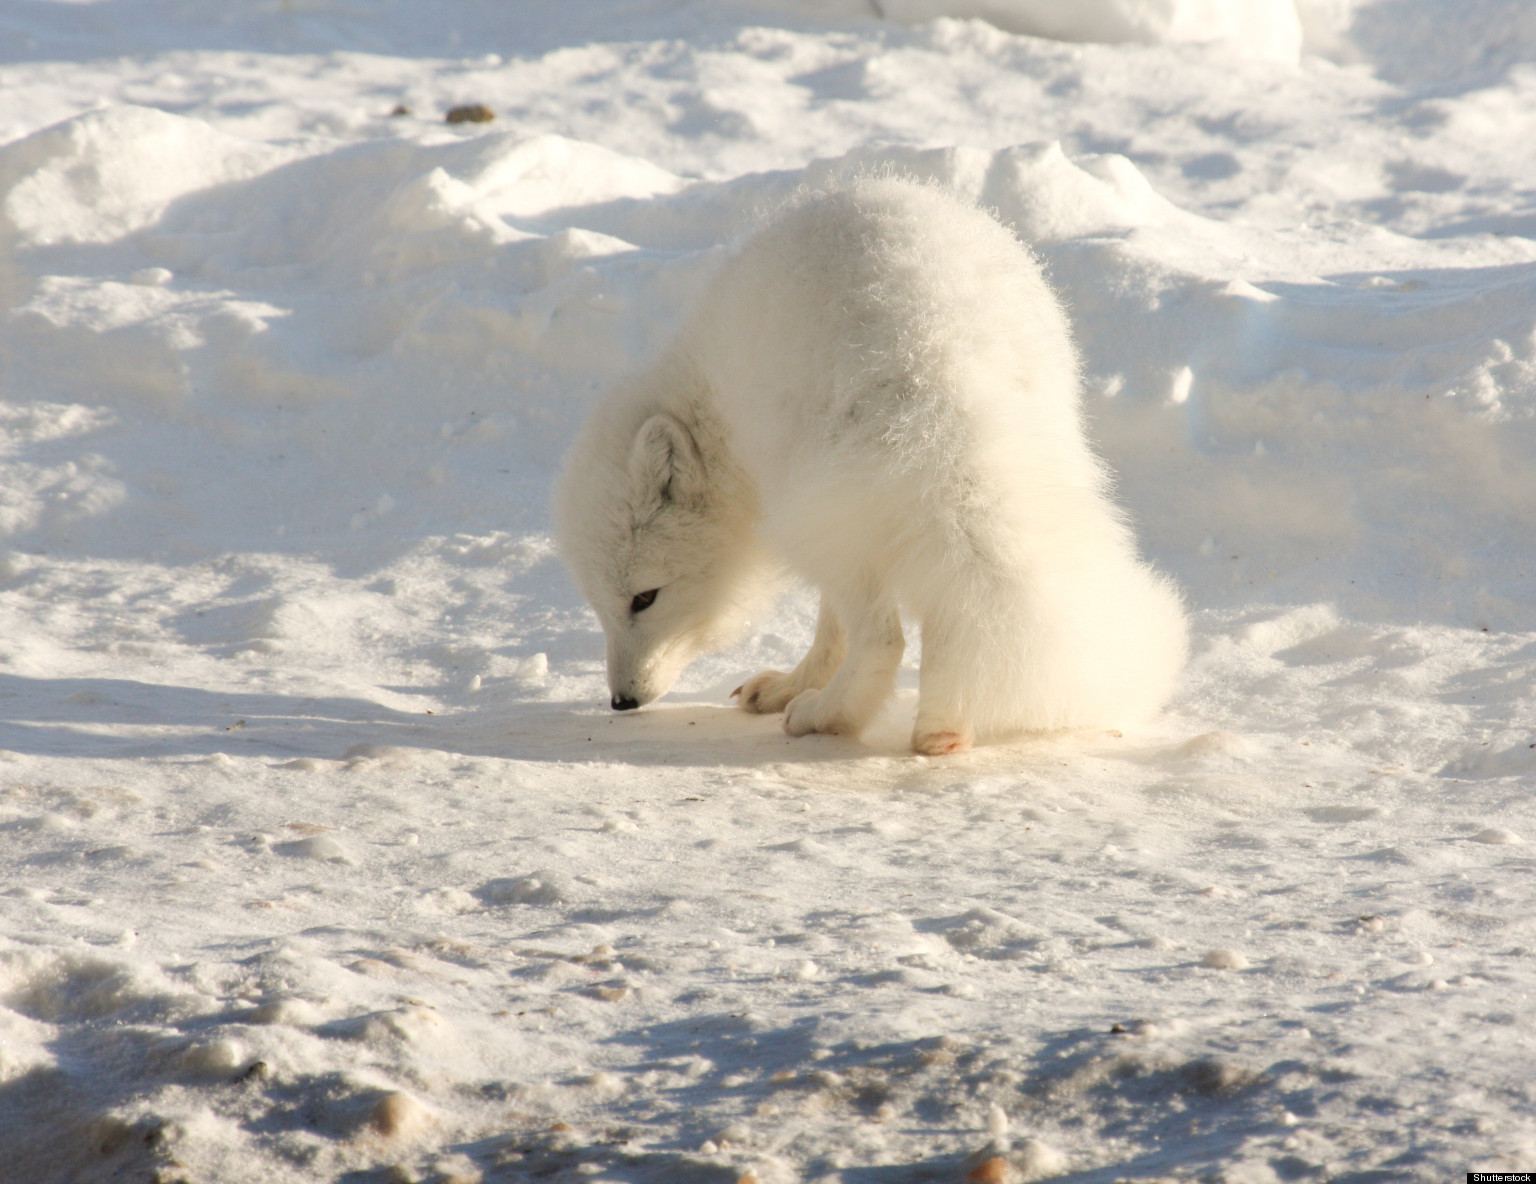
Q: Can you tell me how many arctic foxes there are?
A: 1